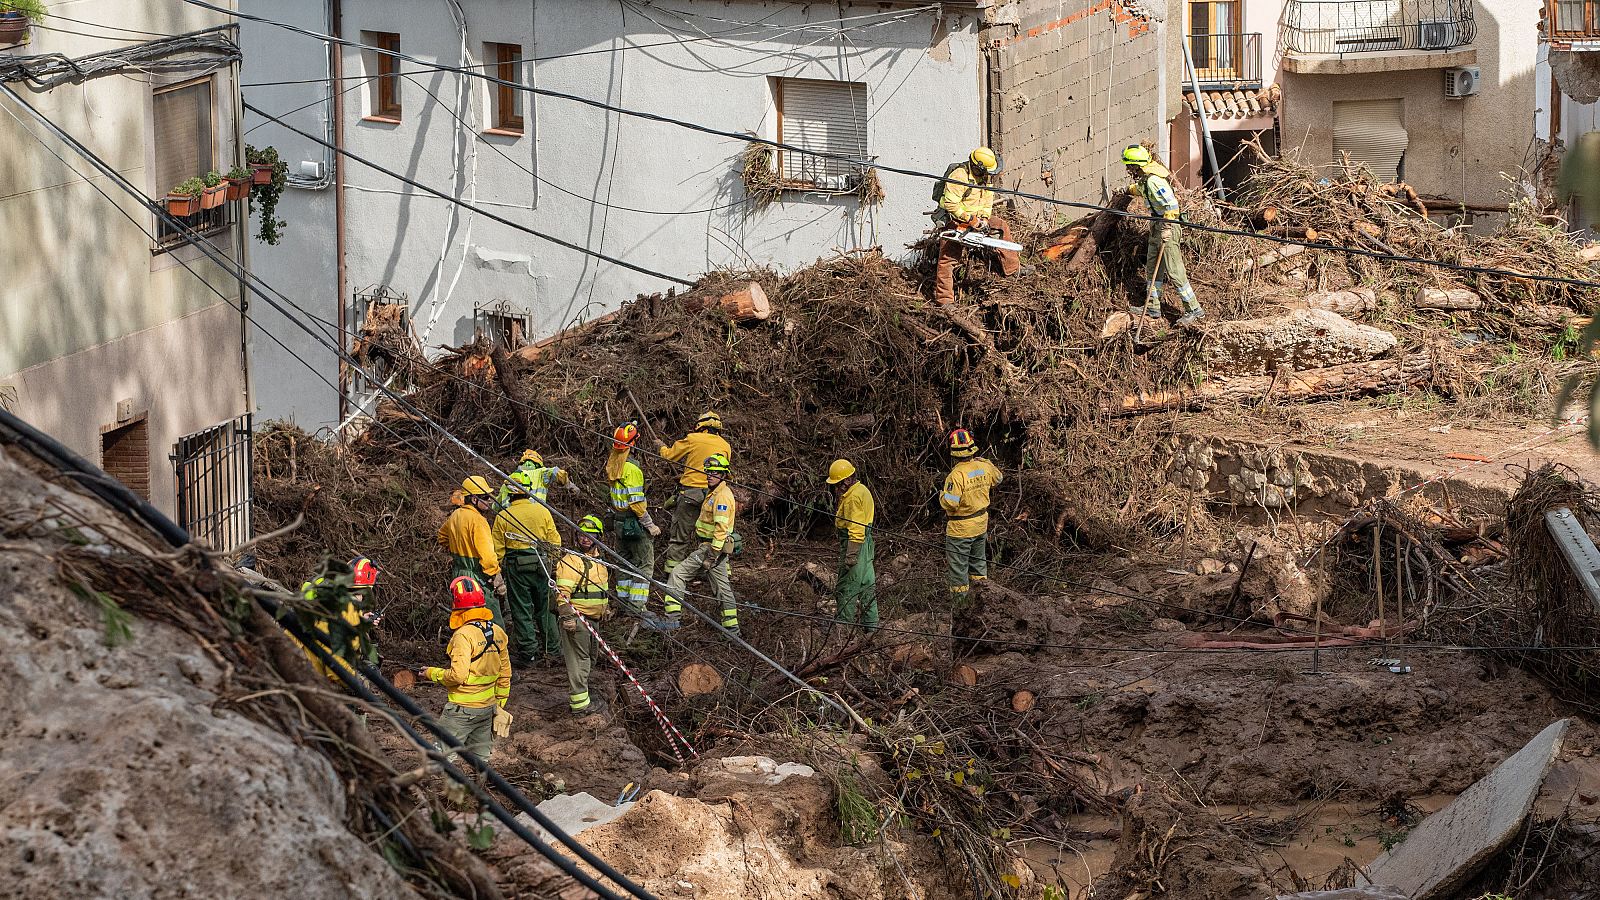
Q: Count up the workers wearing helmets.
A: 14